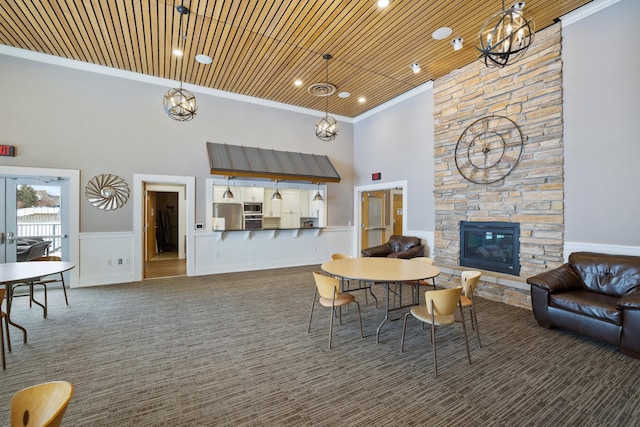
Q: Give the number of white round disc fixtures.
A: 3